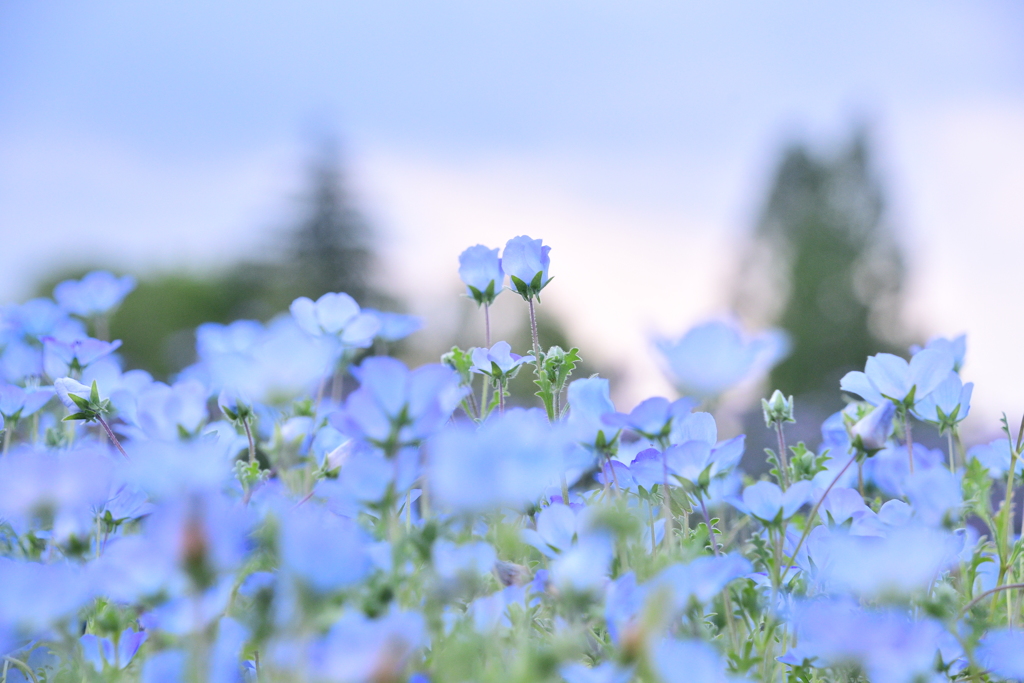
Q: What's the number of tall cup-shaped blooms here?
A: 2